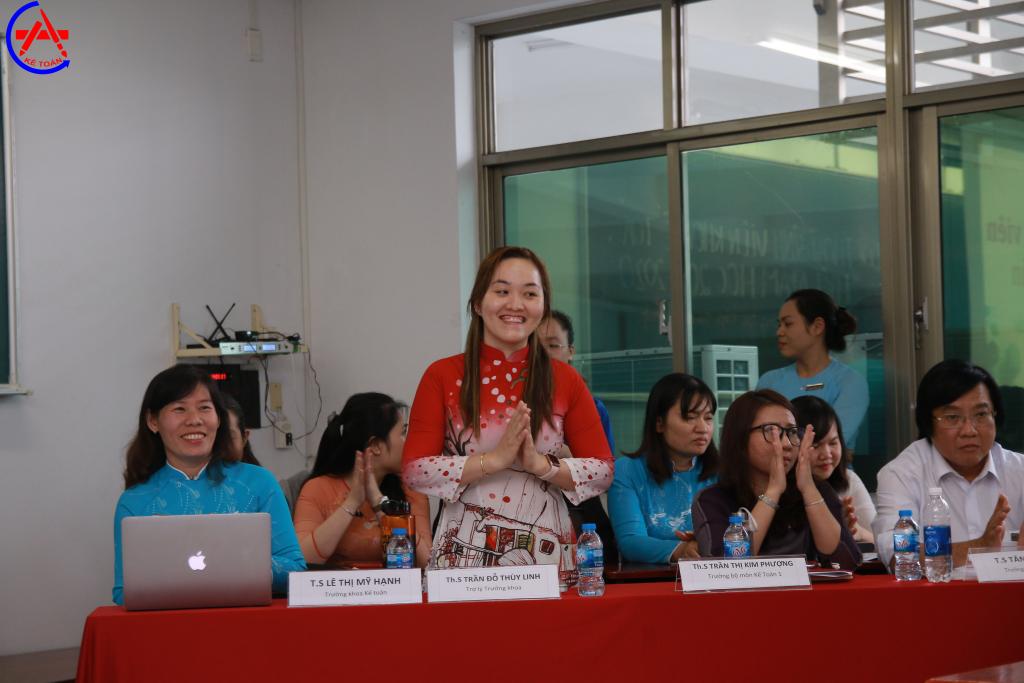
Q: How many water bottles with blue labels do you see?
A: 5